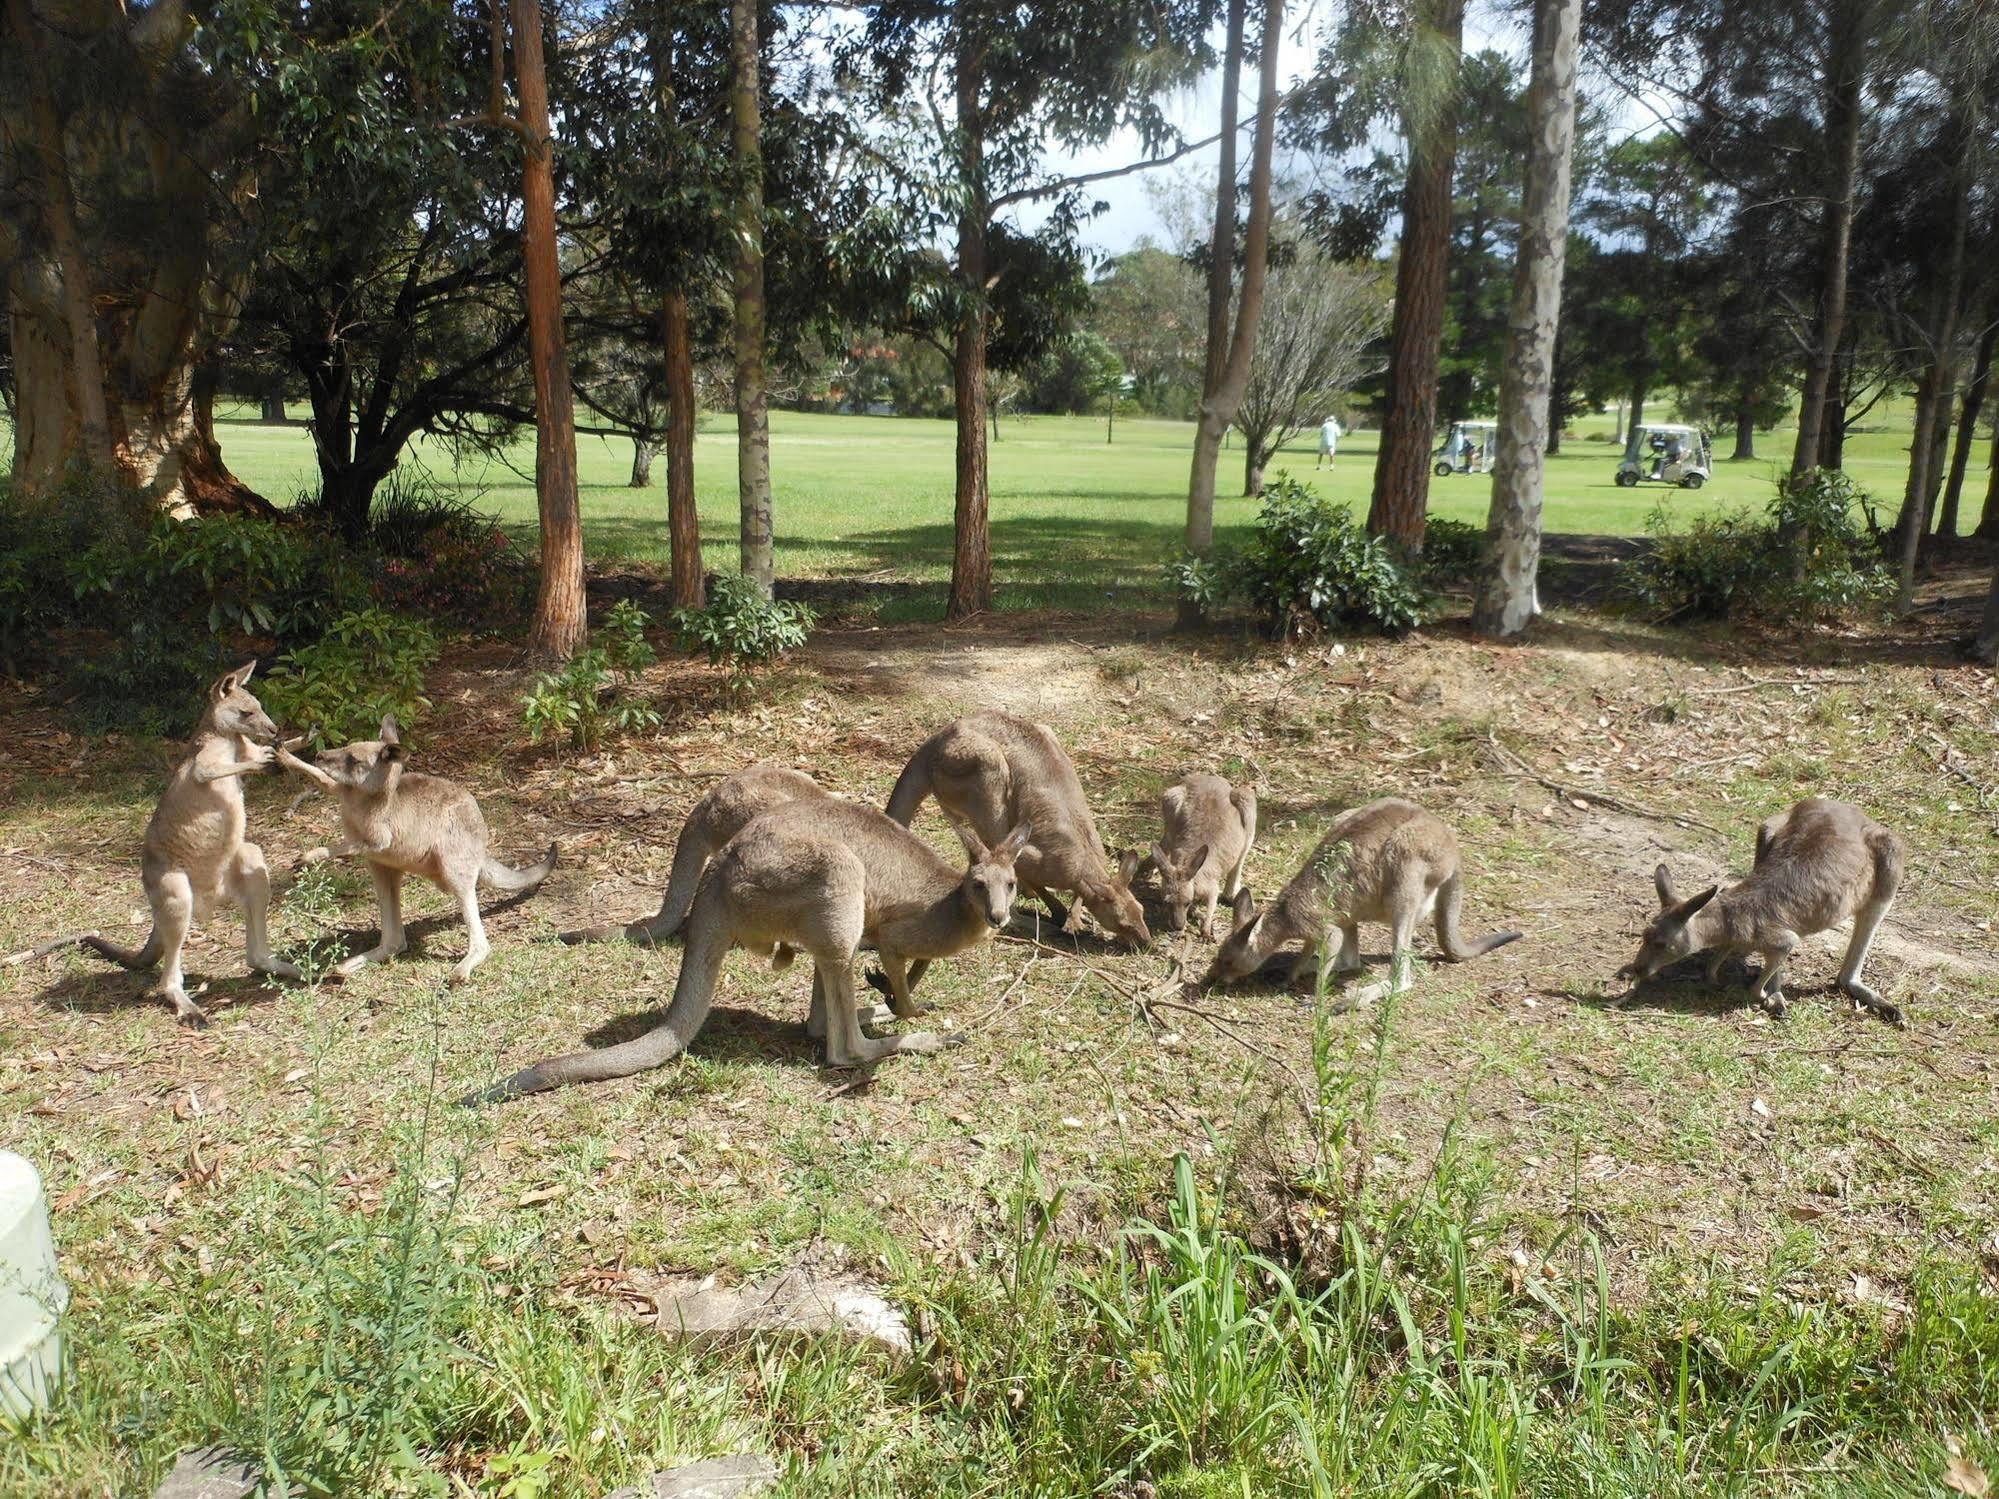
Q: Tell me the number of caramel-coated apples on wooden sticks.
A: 0